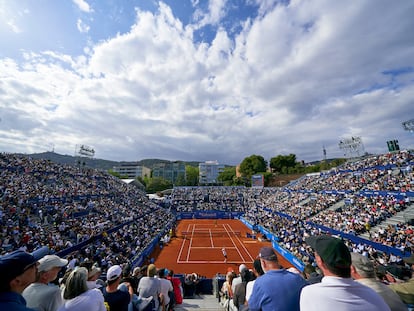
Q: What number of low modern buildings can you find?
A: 3